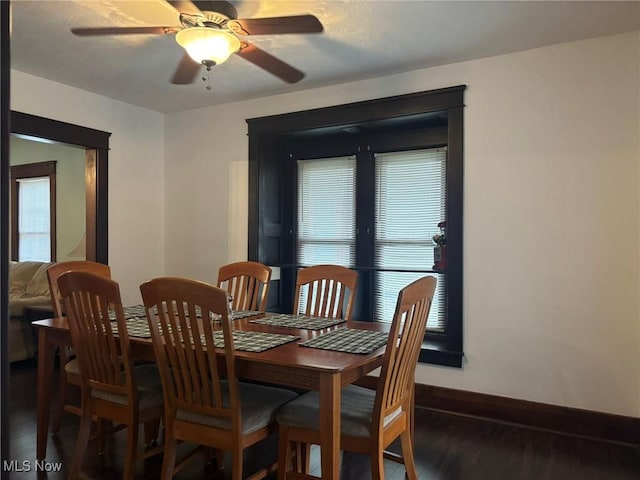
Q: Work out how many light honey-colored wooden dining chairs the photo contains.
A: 6